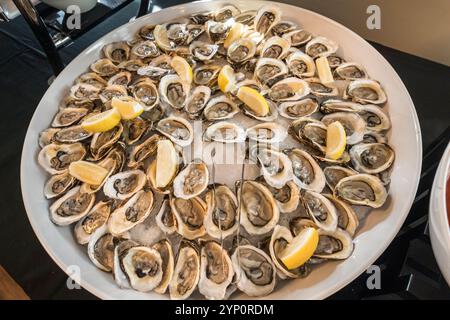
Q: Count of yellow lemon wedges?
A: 12